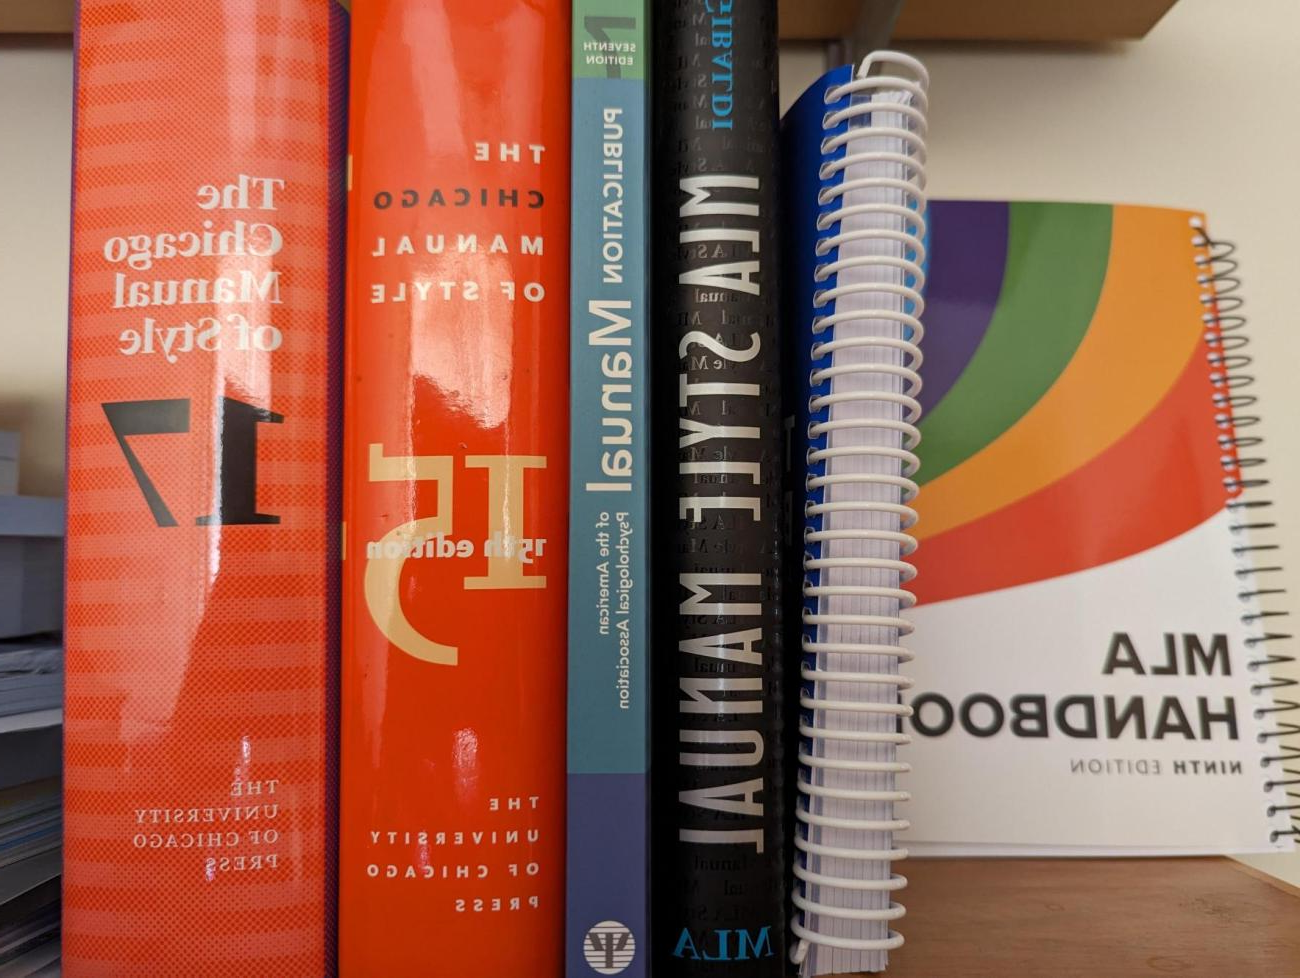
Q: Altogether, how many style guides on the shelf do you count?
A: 6